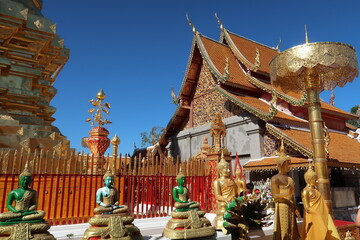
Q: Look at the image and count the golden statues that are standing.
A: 2